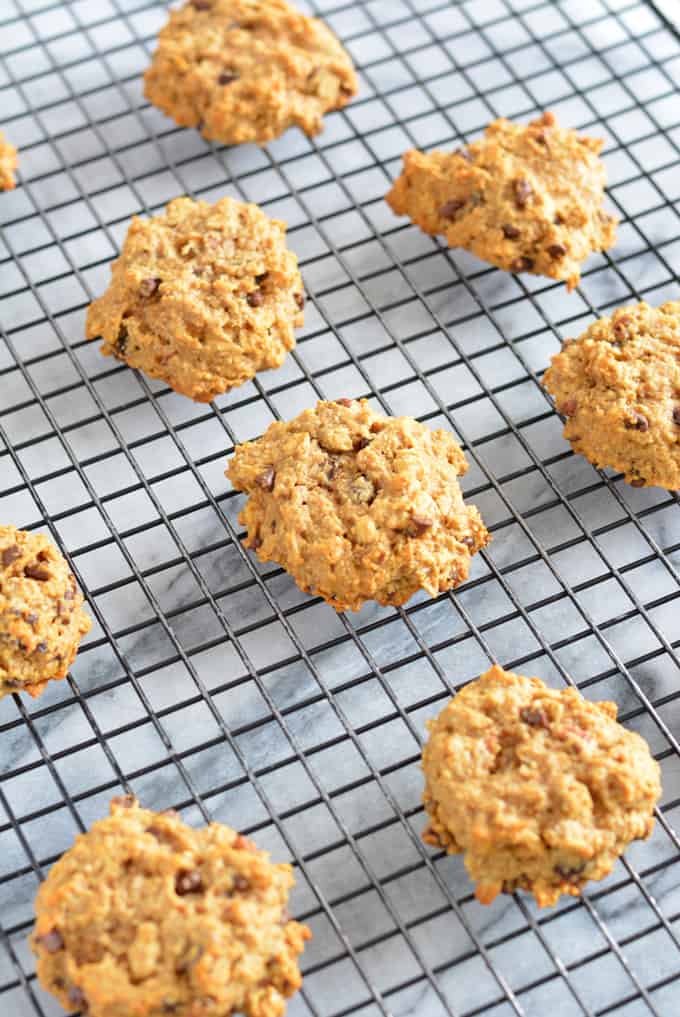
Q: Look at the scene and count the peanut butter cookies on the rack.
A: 9